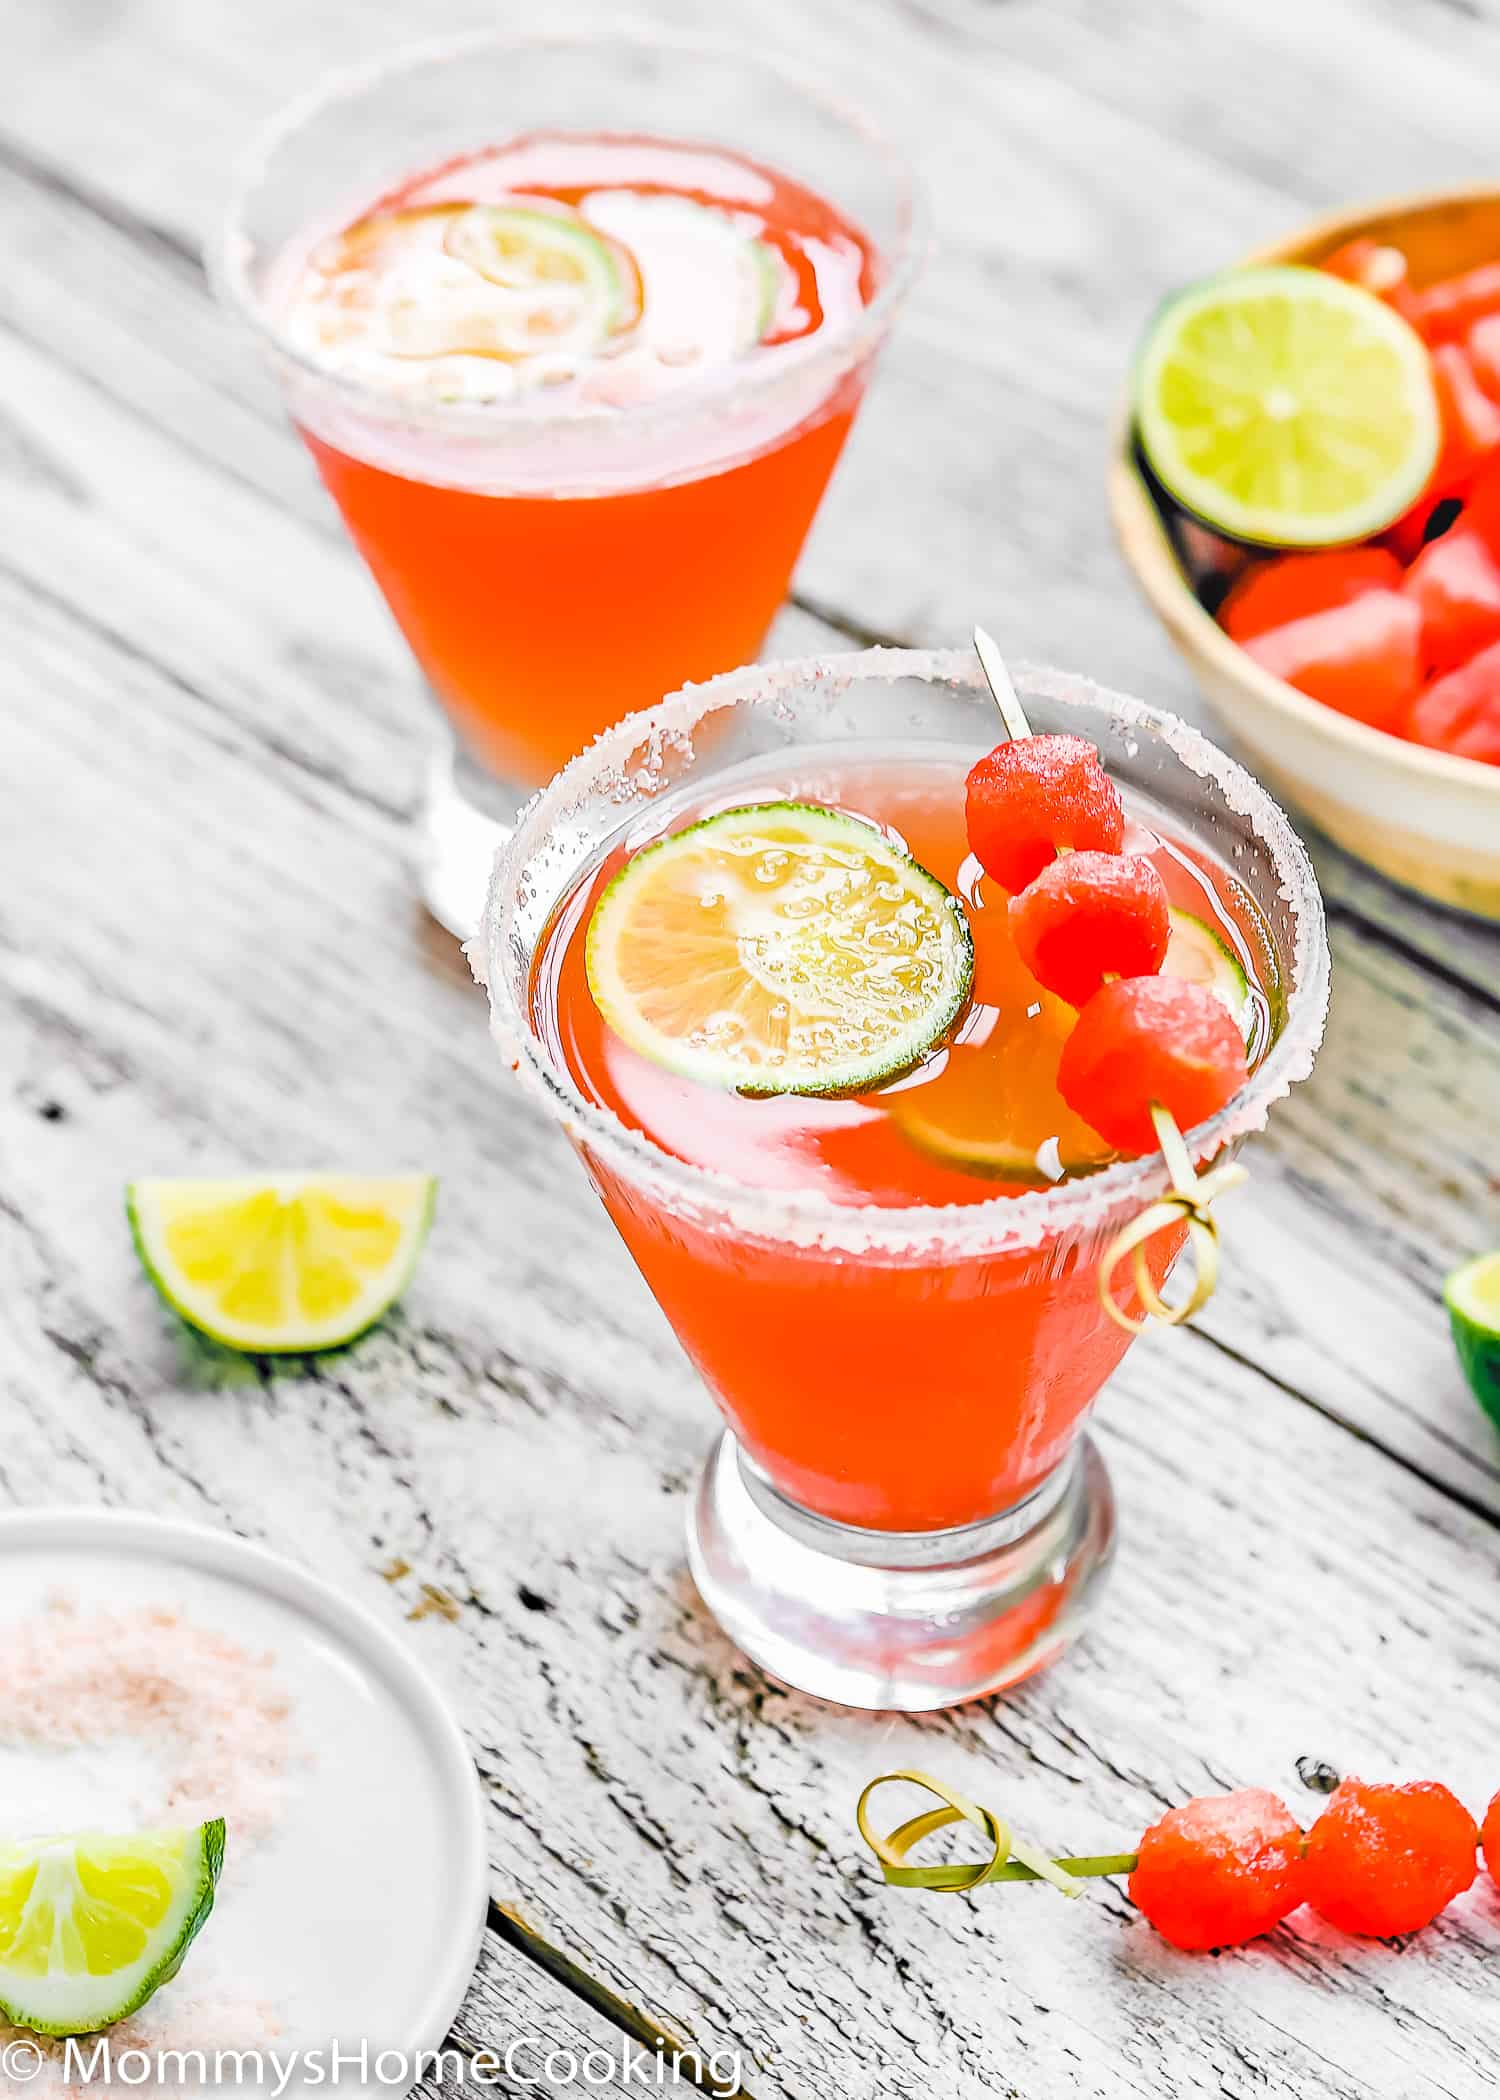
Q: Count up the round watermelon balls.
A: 6